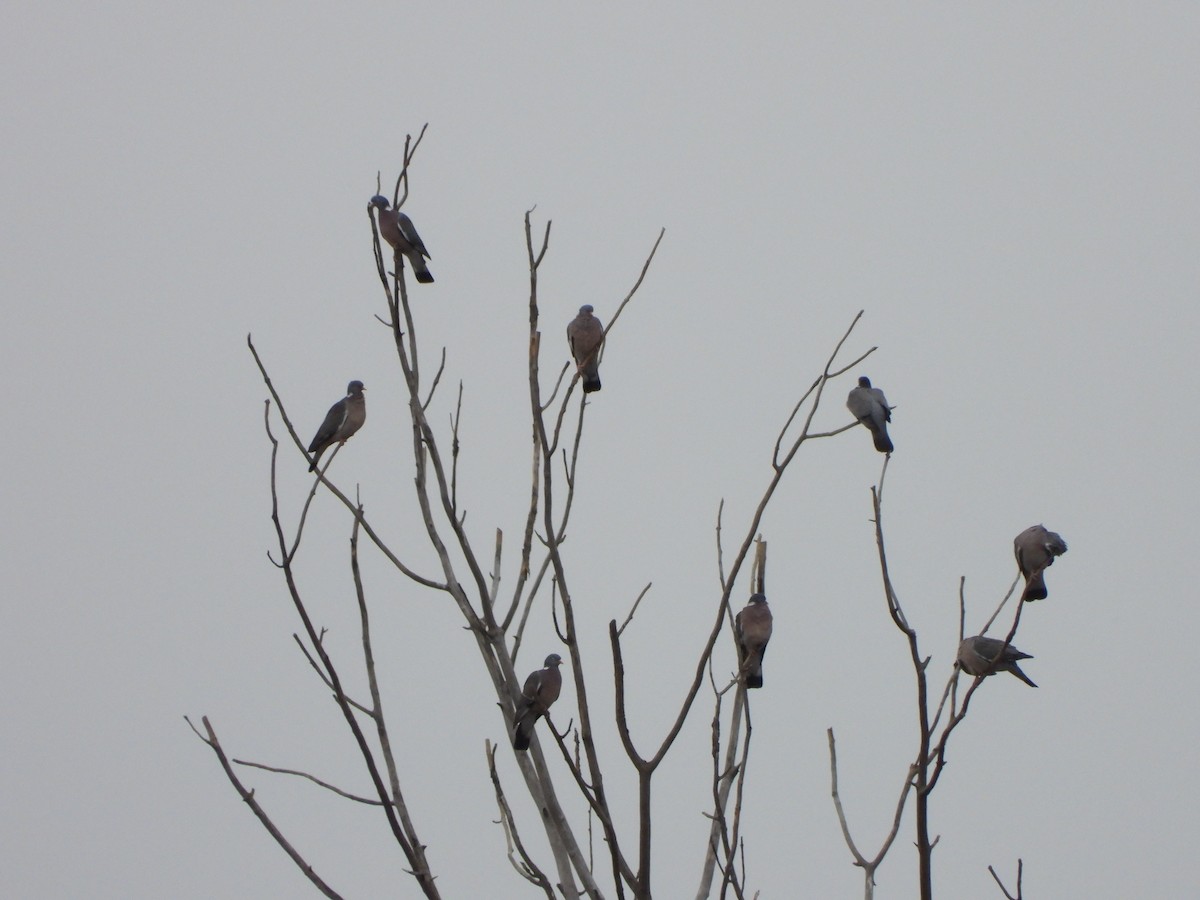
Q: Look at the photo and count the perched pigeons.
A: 8